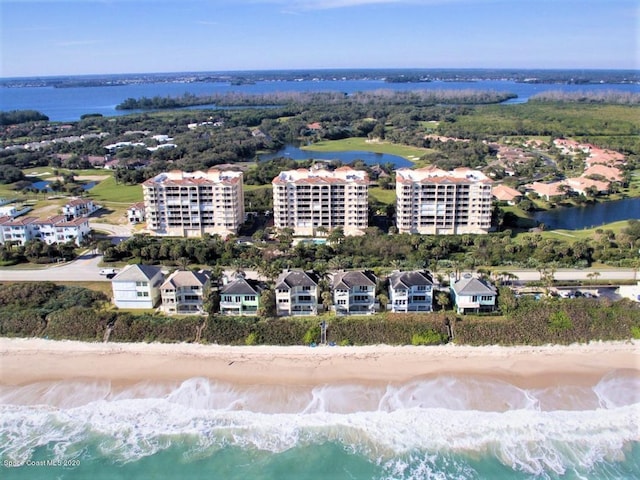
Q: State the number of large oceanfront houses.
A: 7